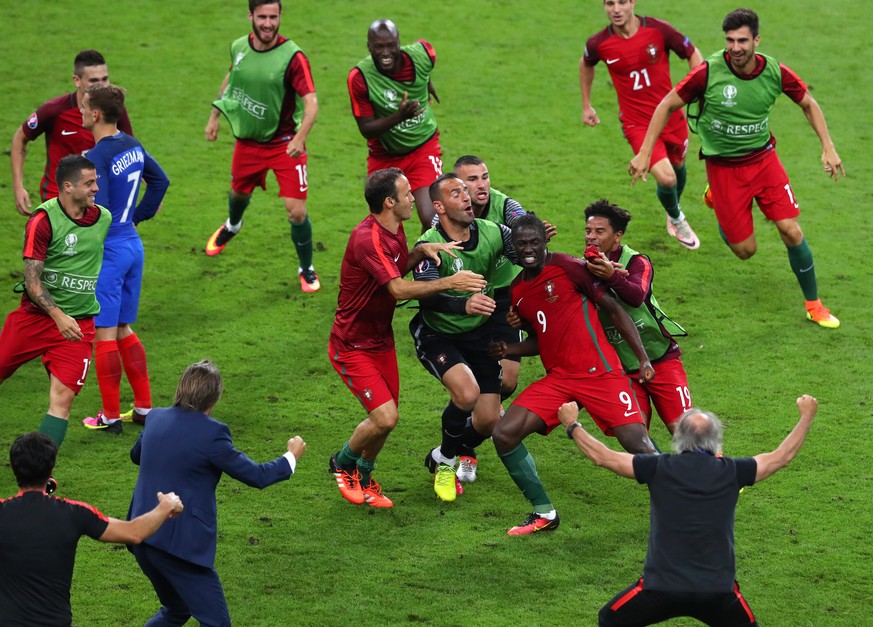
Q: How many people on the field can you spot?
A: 15